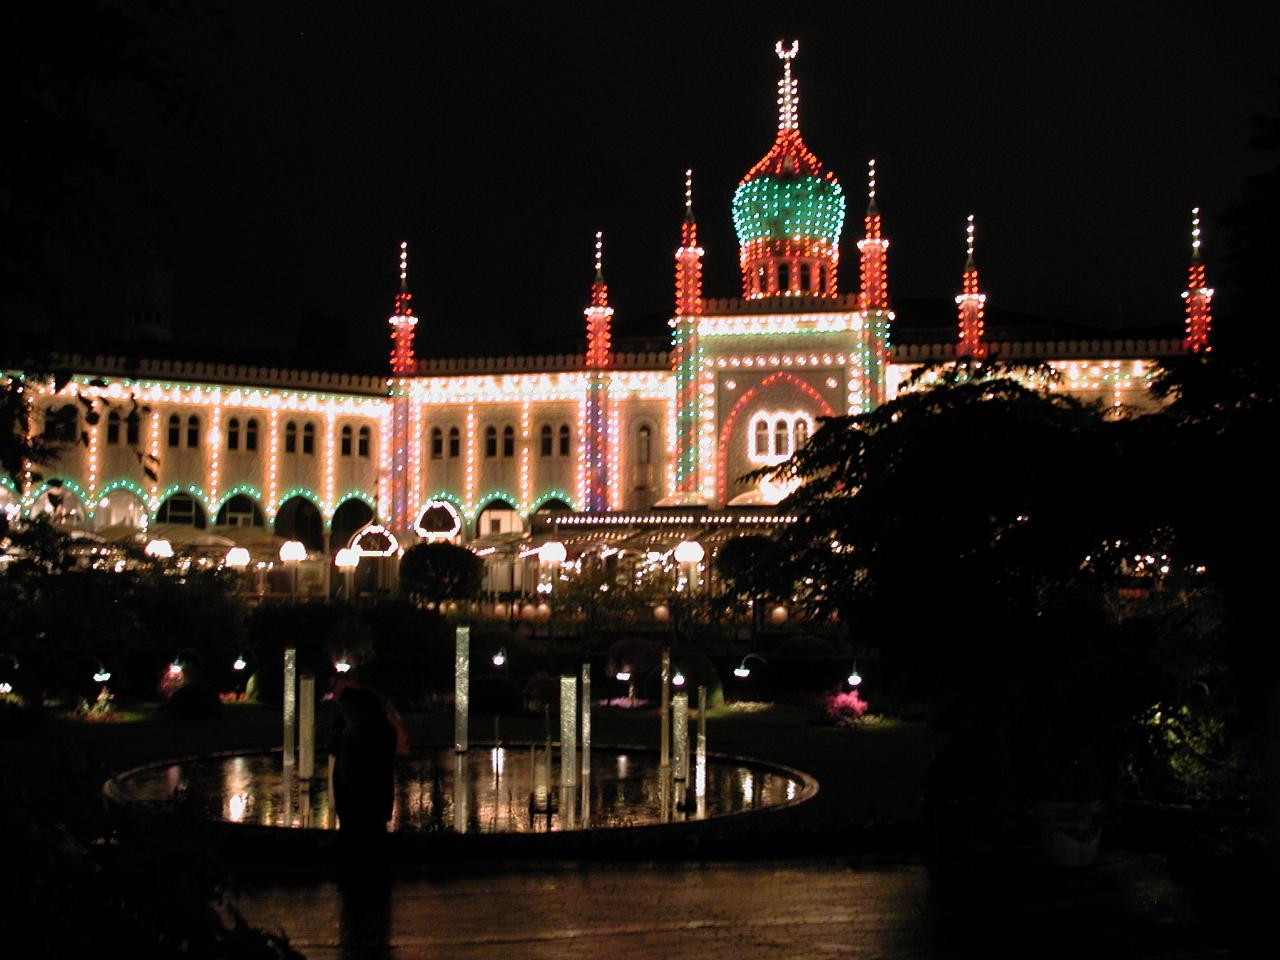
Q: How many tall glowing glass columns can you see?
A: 8